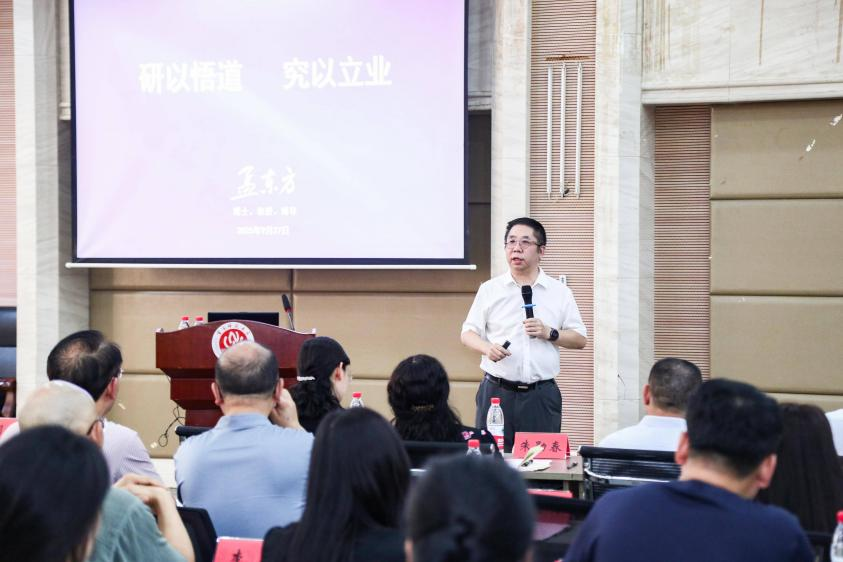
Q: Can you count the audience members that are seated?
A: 11